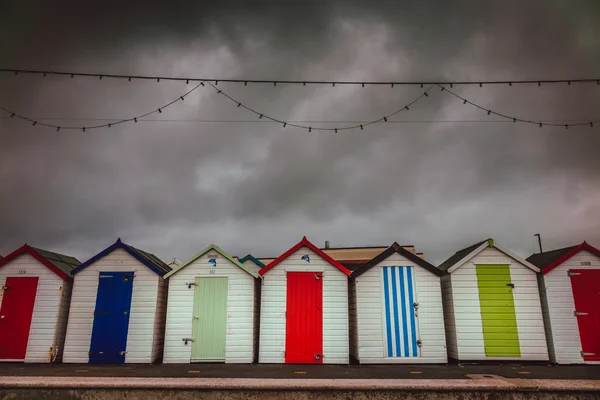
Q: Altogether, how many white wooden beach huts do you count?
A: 7